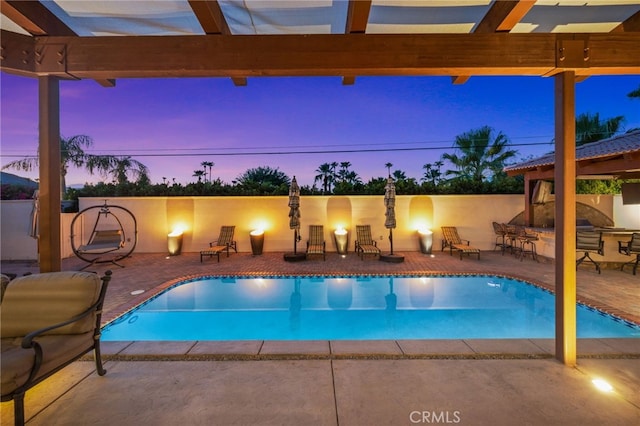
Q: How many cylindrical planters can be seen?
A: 4